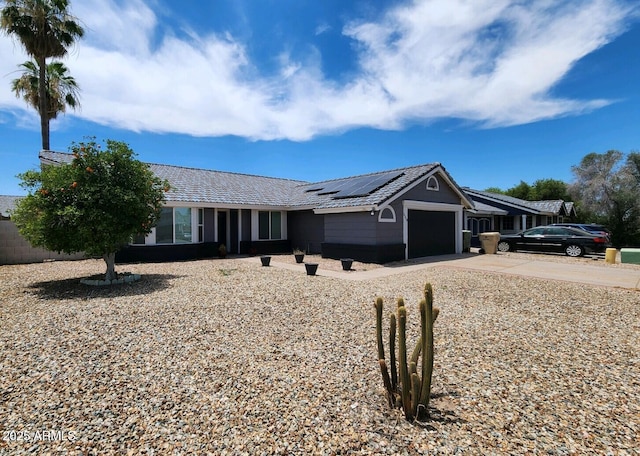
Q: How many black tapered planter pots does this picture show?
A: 4